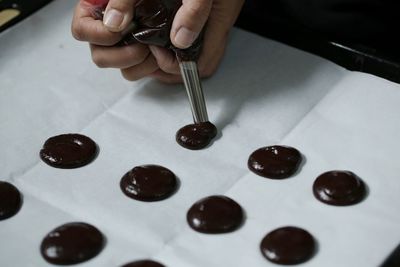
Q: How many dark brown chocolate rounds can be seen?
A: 10